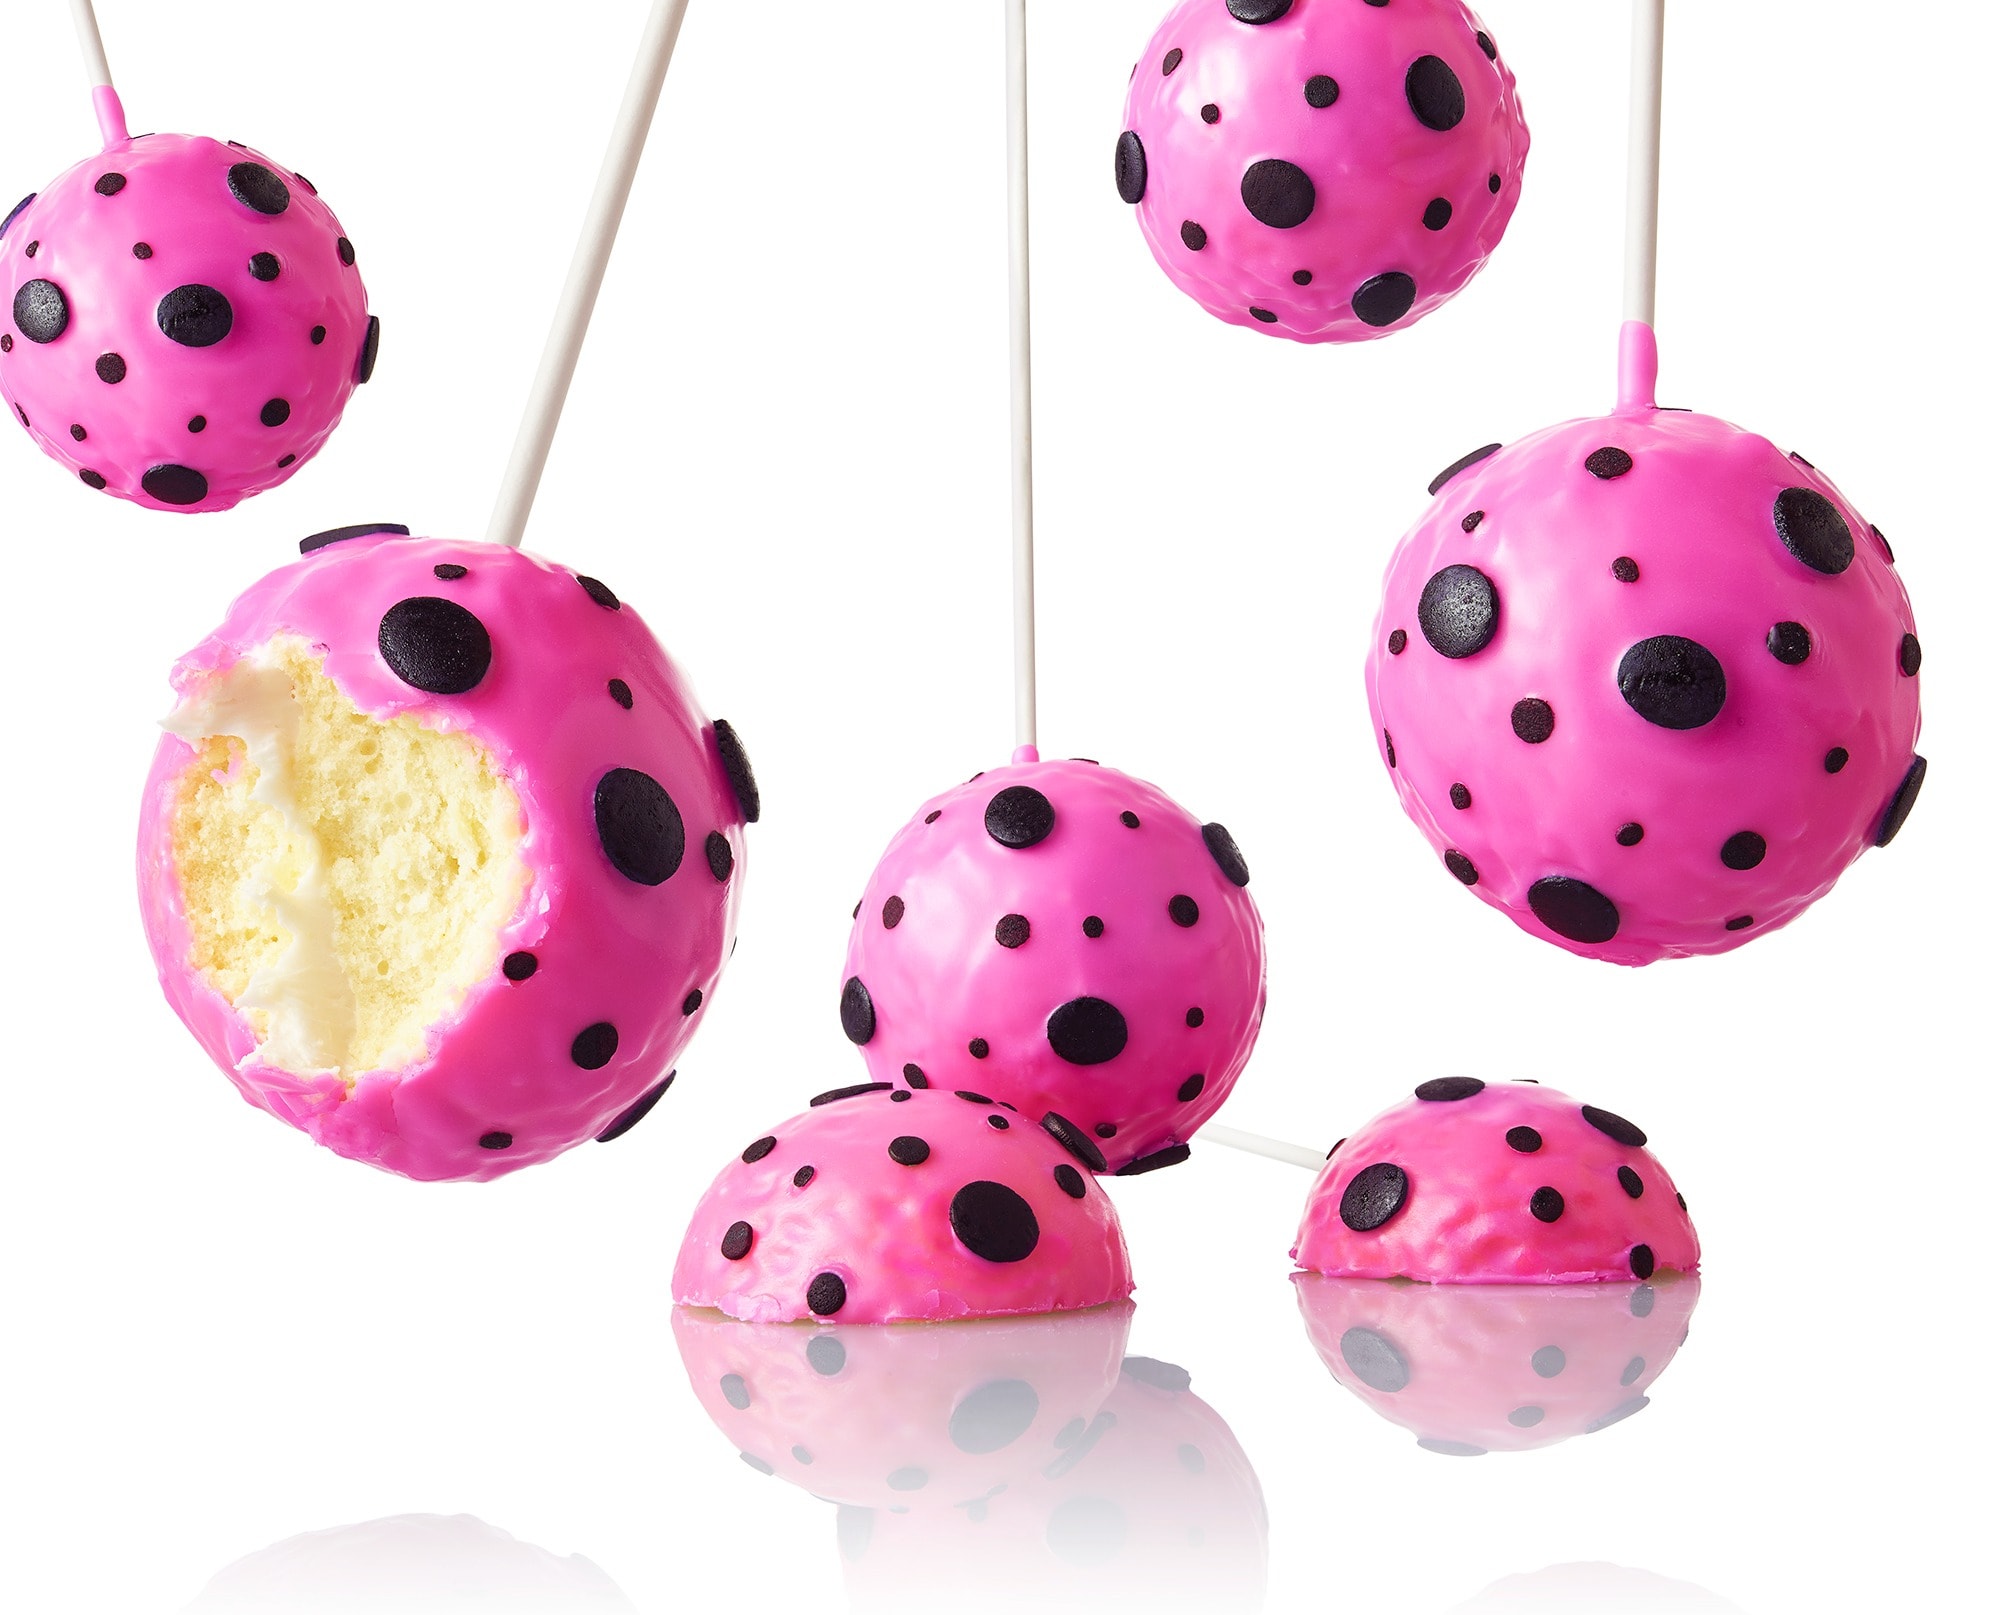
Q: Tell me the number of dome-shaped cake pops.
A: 2